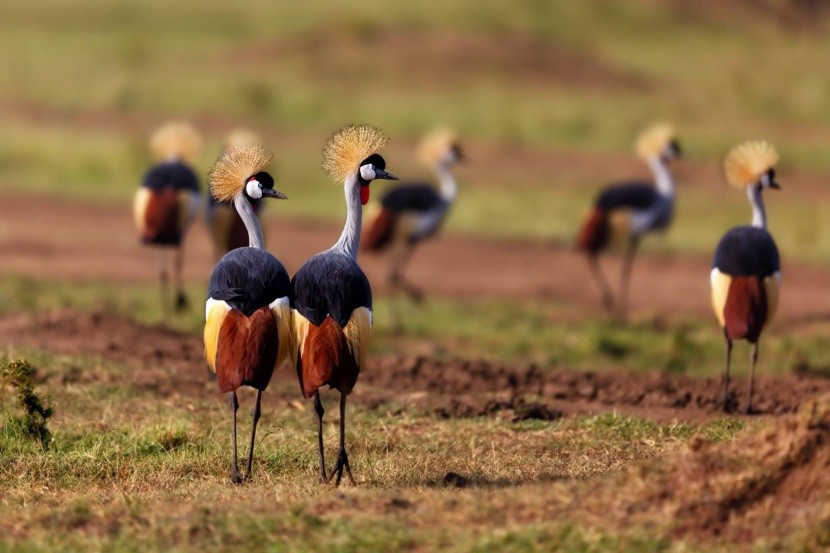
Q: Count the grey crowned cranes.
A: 7